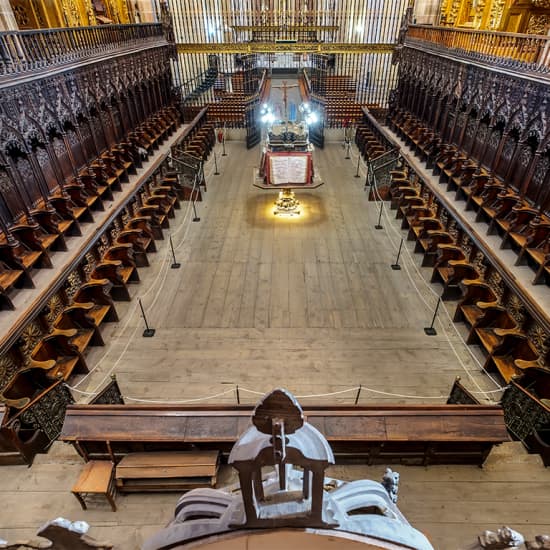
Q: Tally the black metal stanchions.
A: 12